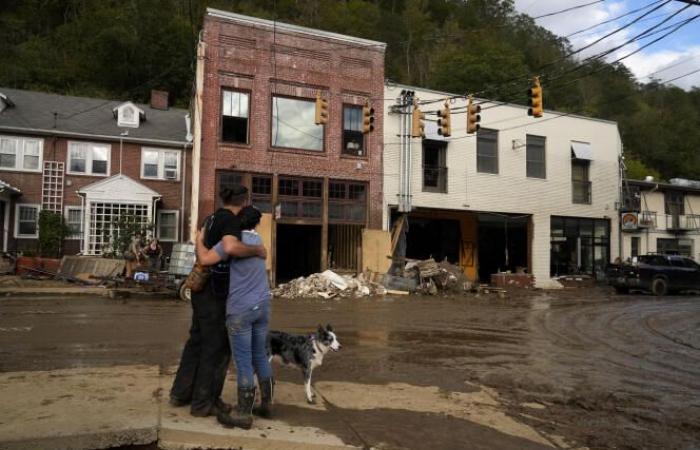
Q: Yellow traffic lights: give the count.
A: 6